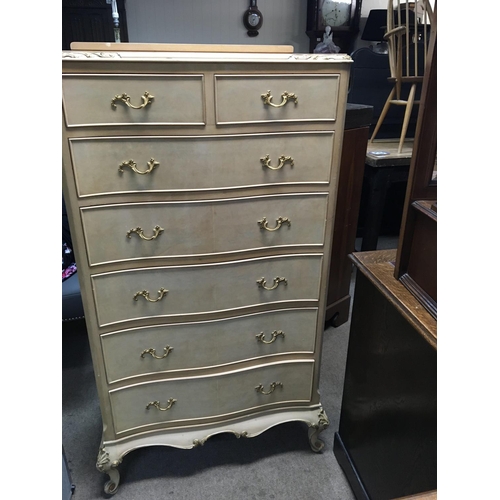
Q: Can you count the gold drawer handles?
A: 12